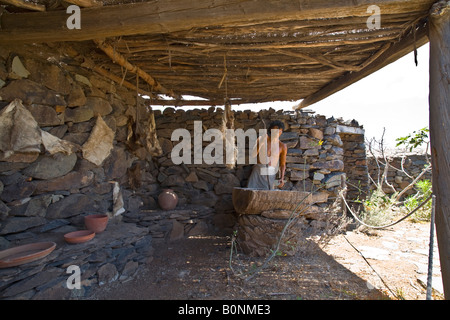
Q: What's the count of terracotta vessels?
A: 4